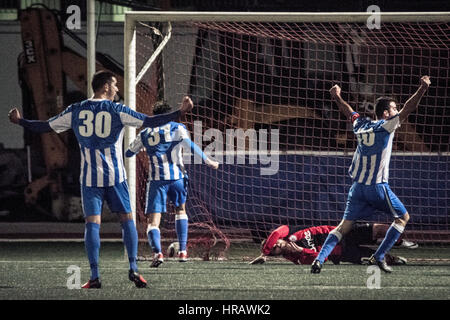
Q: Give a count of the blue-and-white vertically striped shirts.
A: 3